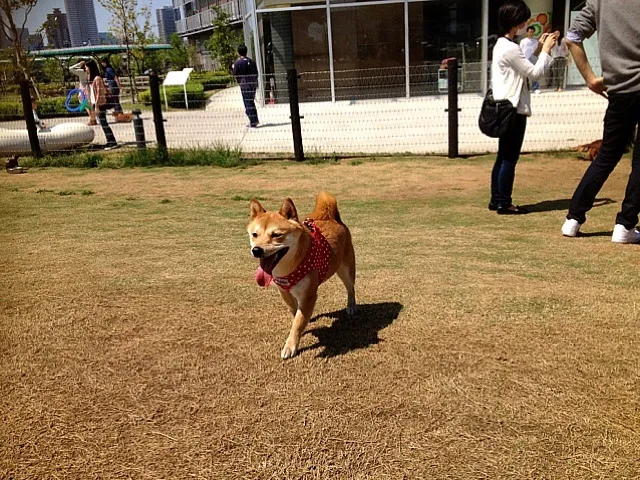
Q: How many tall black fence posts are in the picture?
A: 4